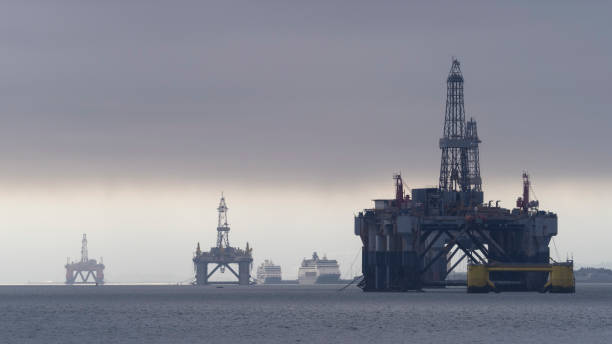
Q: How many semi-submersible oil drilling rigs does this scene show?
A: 3